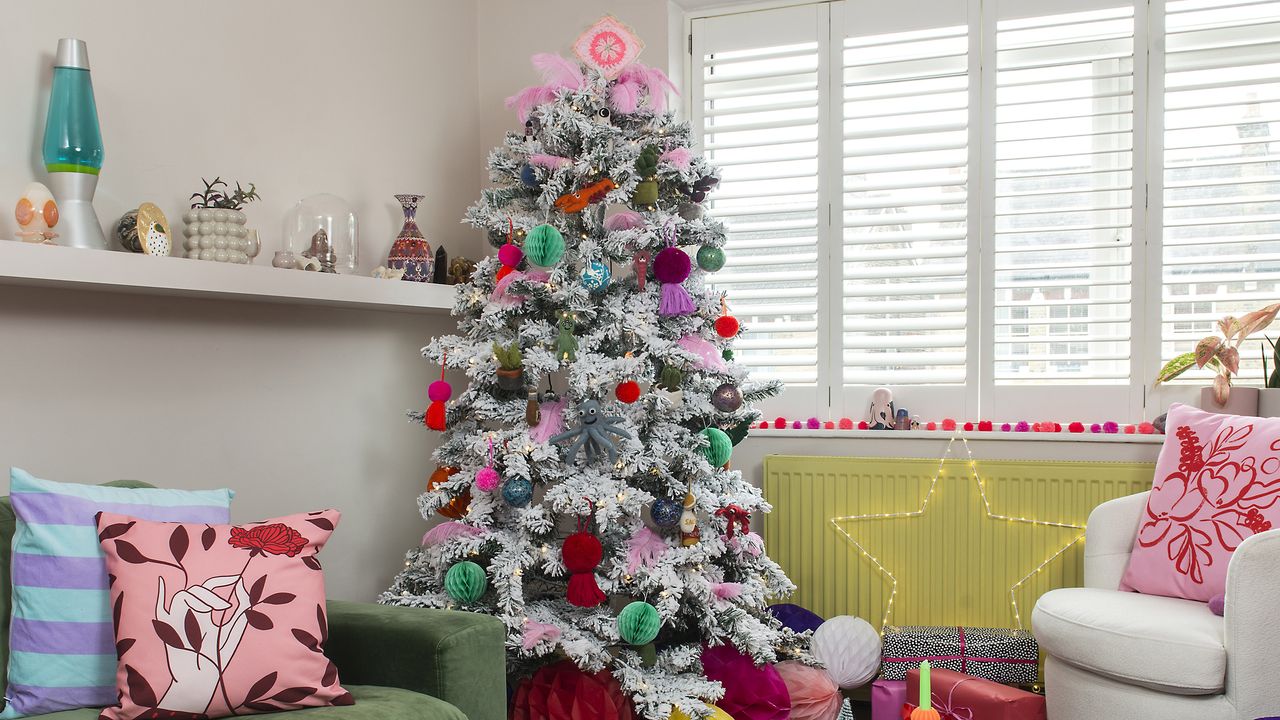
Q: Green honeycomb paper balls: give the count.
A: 4